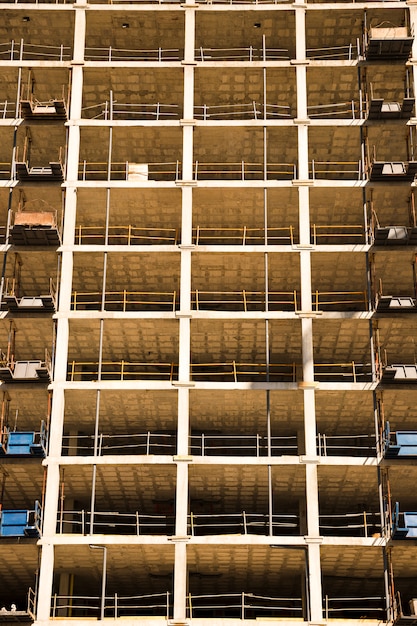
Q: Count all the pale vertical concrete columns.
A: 3